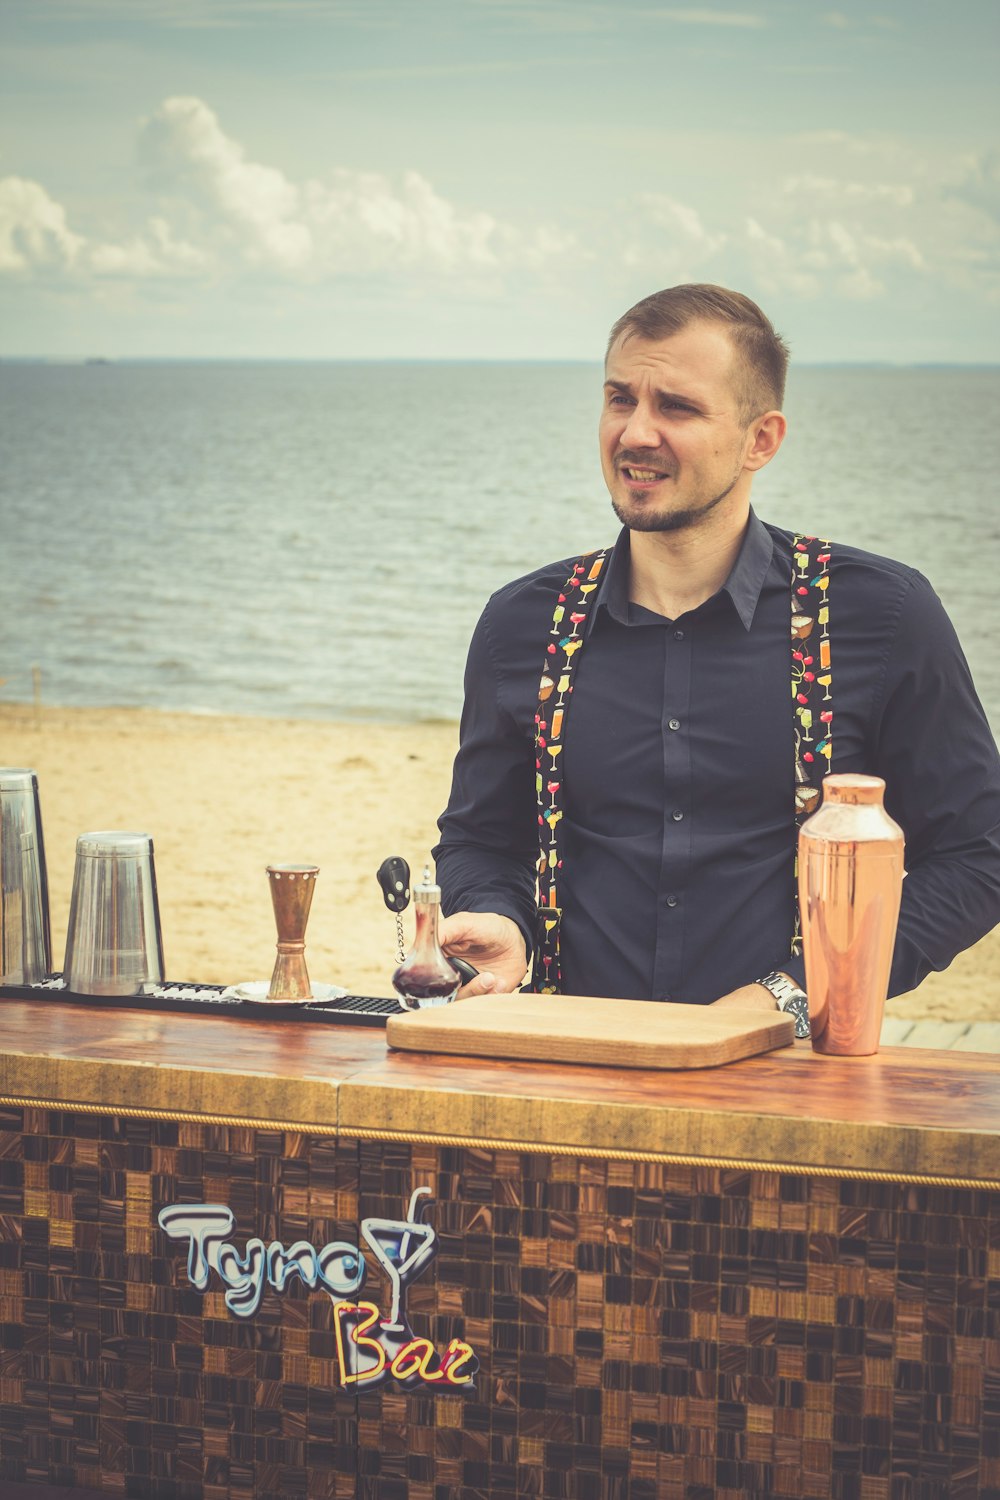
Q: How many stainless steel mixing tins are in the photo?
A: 2